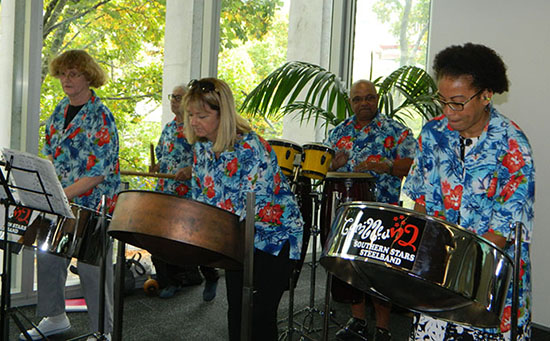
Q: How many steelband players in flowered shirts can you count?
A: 5